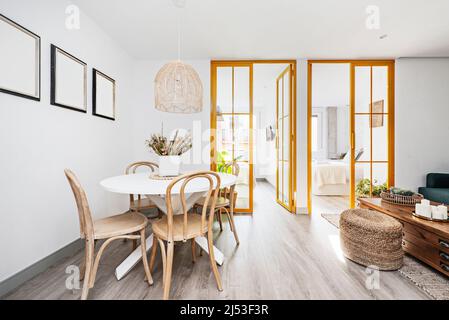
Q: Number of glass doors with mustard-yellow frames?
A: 3